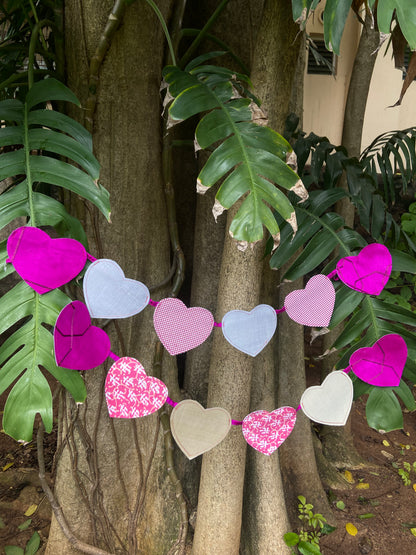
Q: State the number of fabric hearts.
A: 12